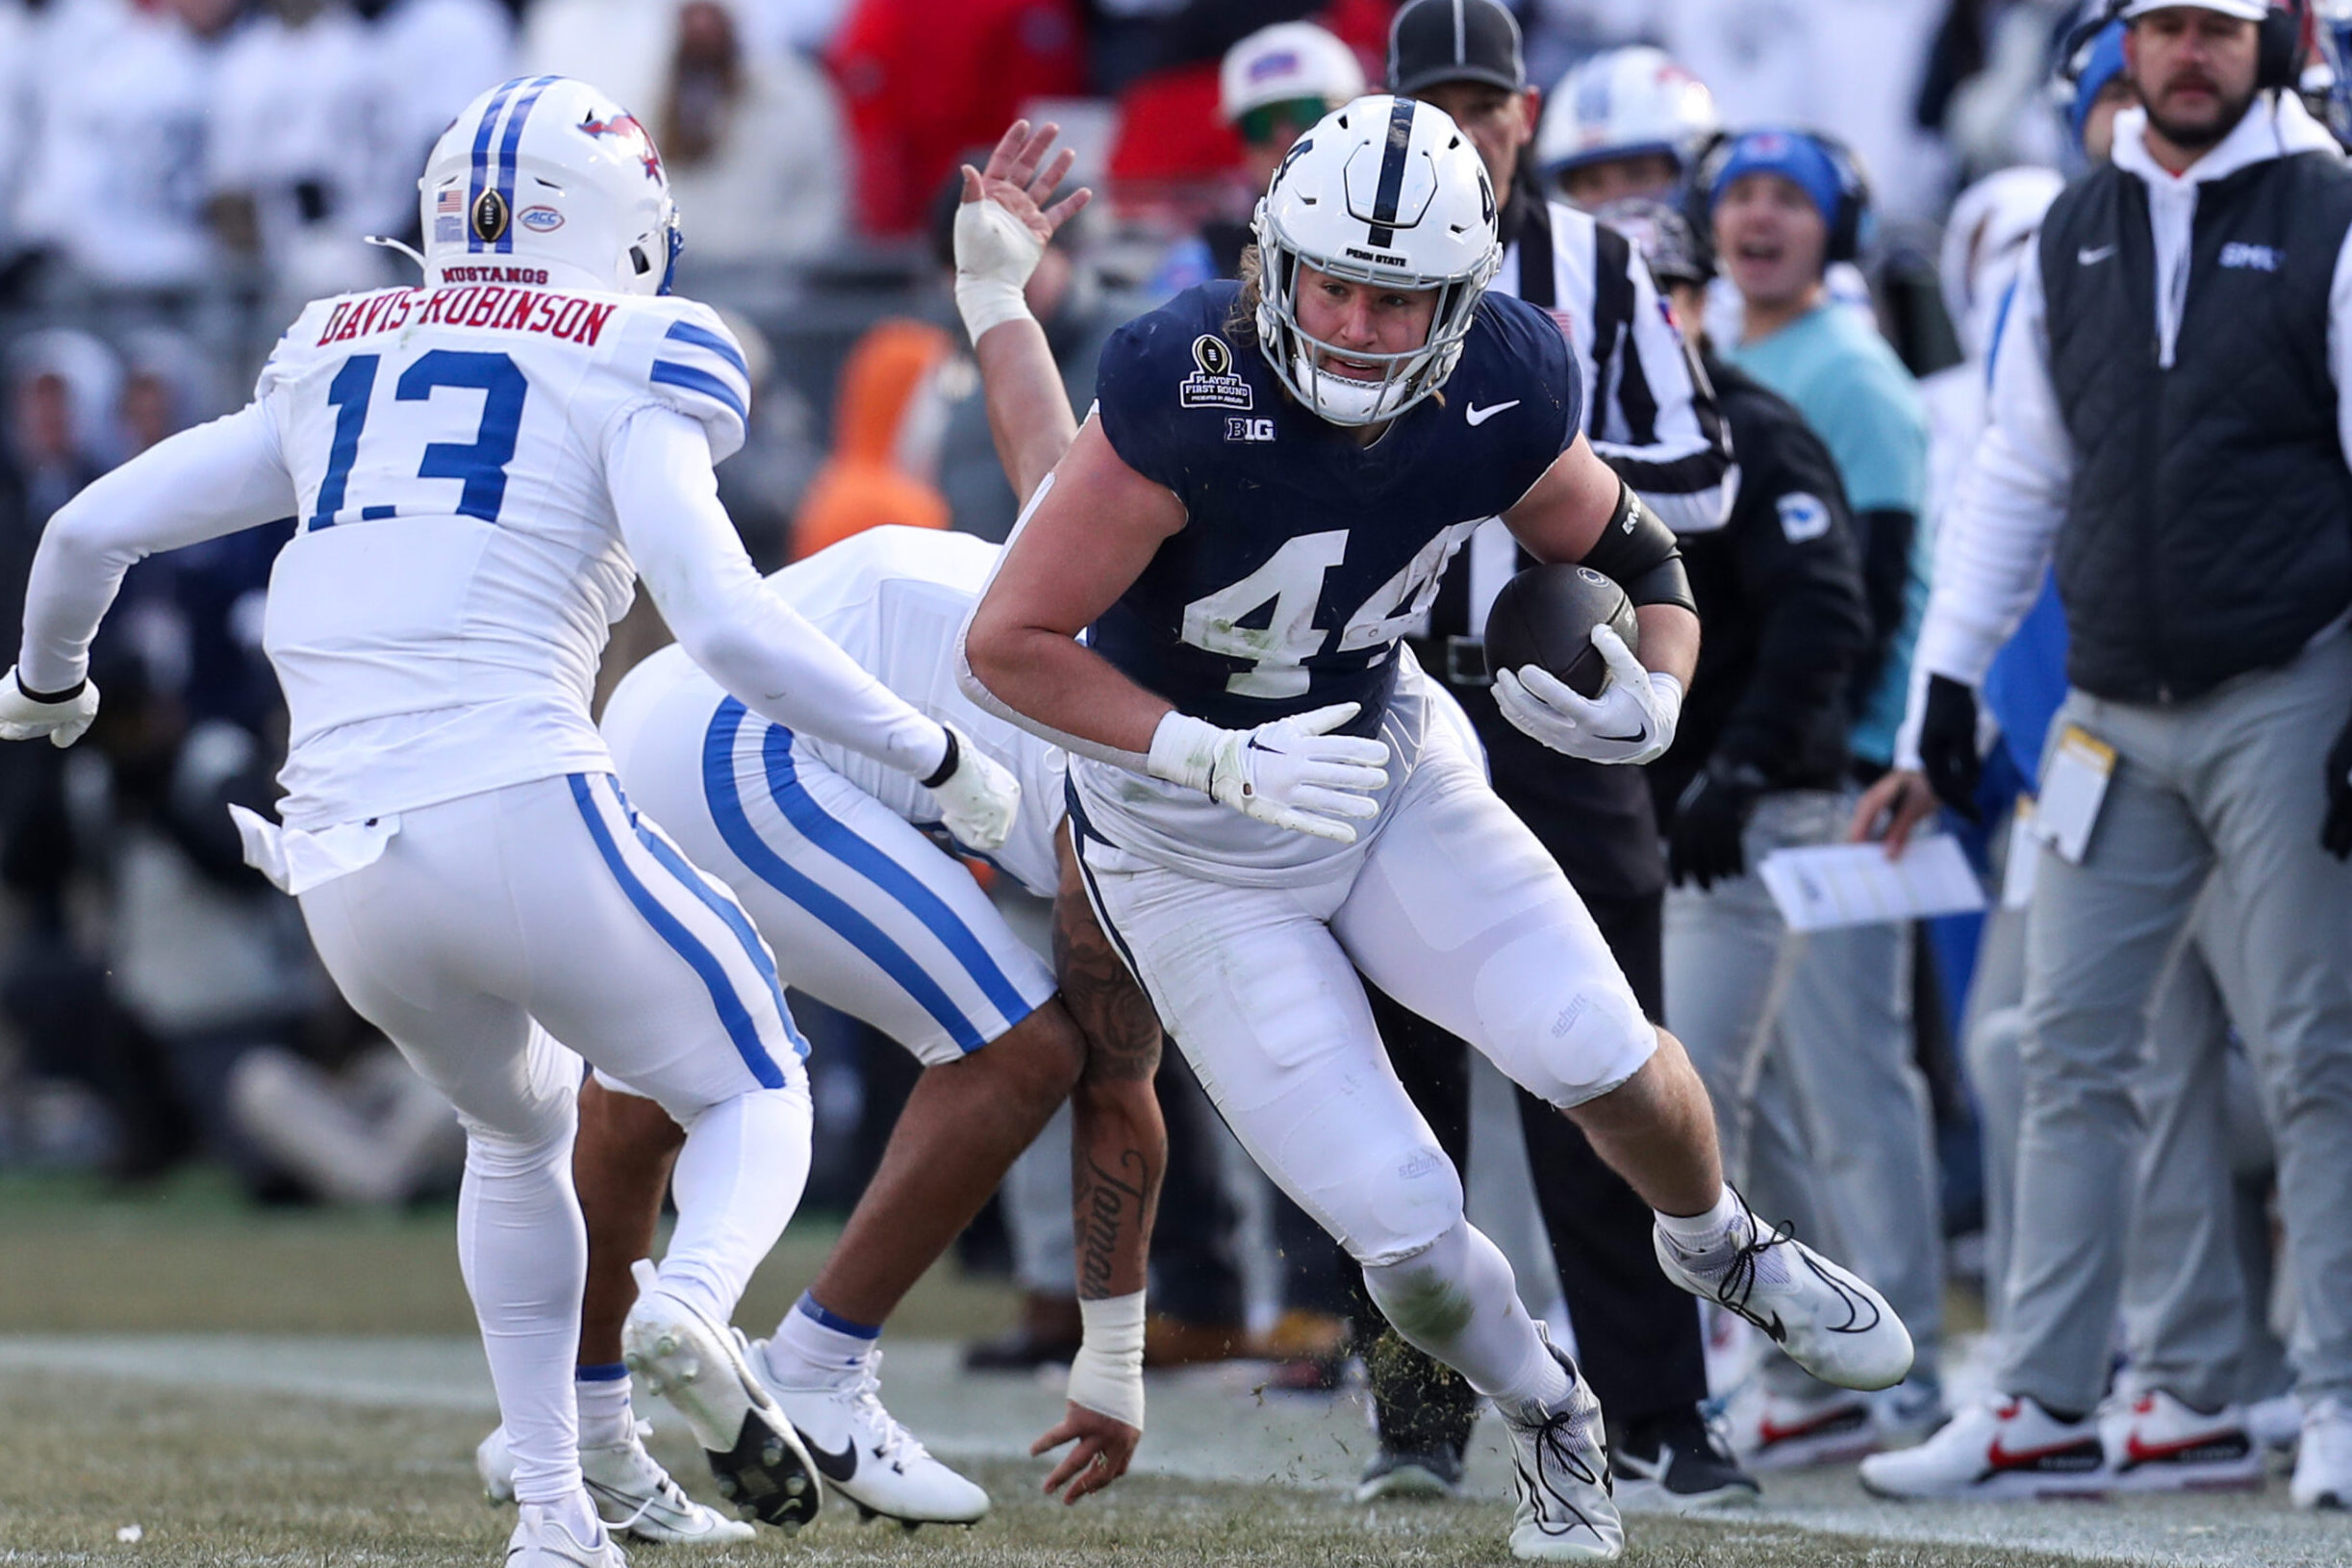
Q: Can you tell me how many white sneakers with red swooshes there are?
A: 3